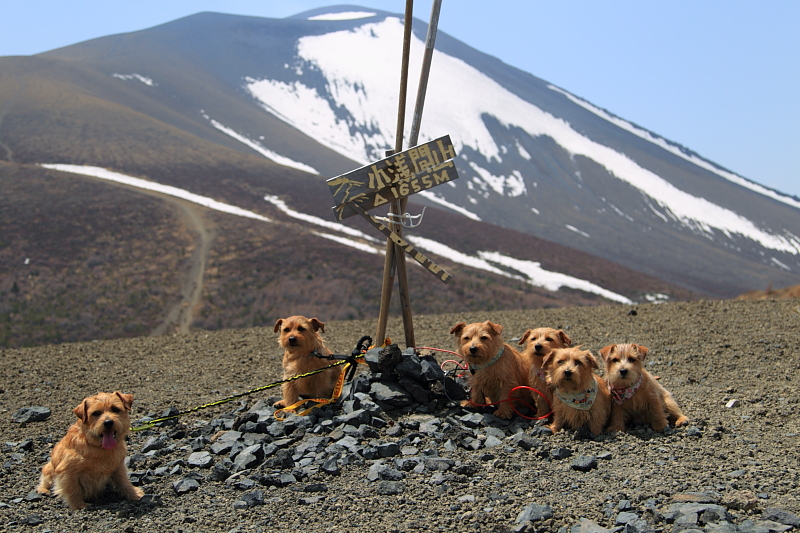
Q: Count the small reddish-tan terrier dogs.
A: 6